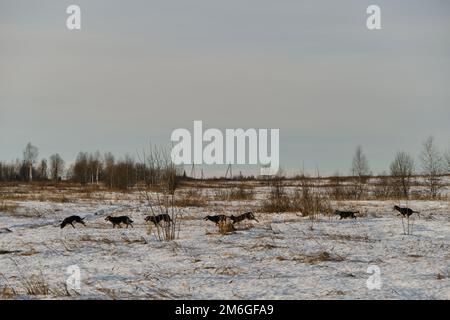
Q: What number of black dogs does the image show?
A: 7